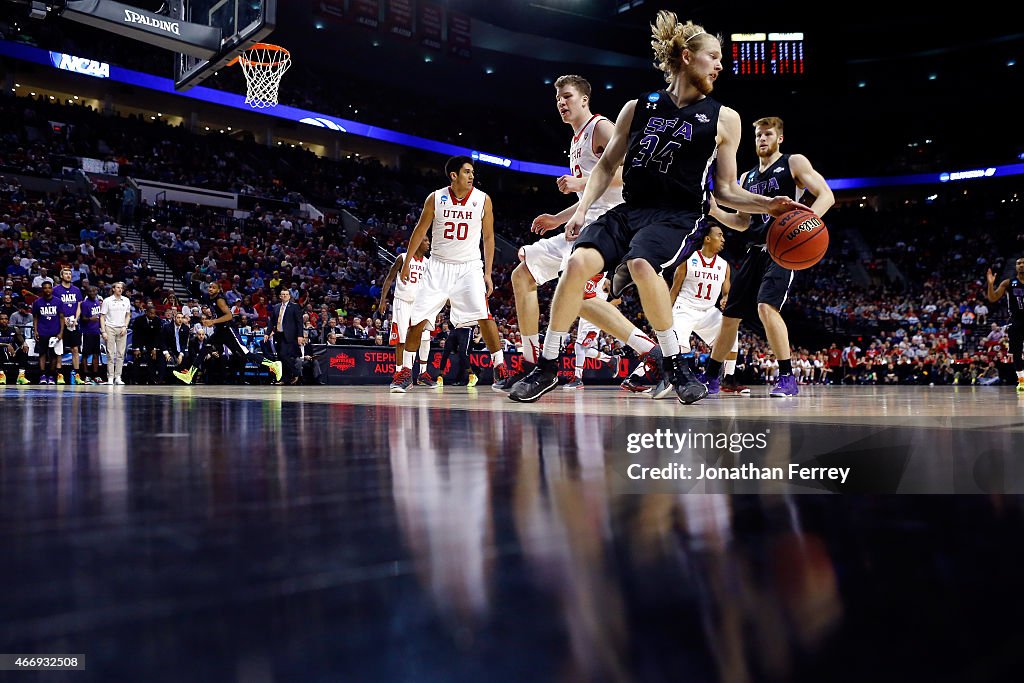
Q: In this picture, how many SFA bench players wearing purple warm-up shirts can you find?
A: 3